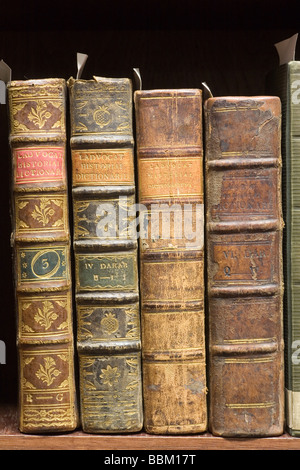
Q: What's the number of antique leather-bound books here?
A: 4